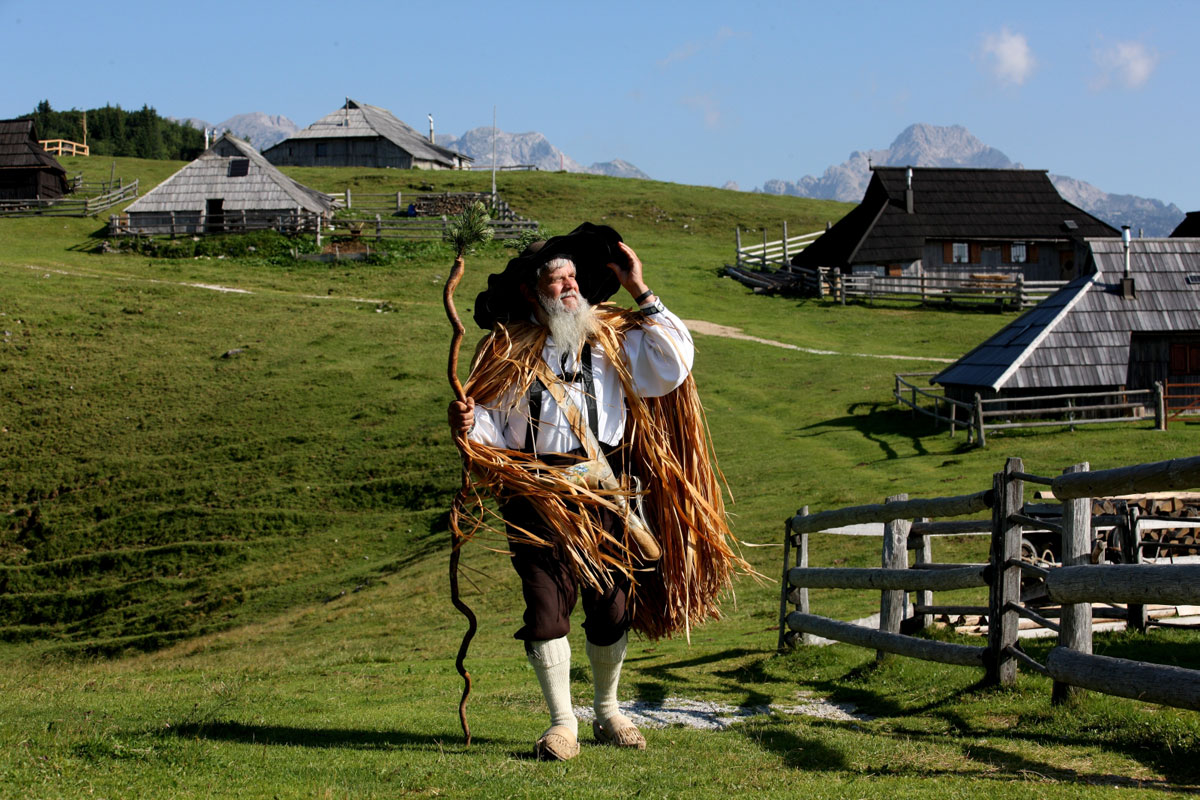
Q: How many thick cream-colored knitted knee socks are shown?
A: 2